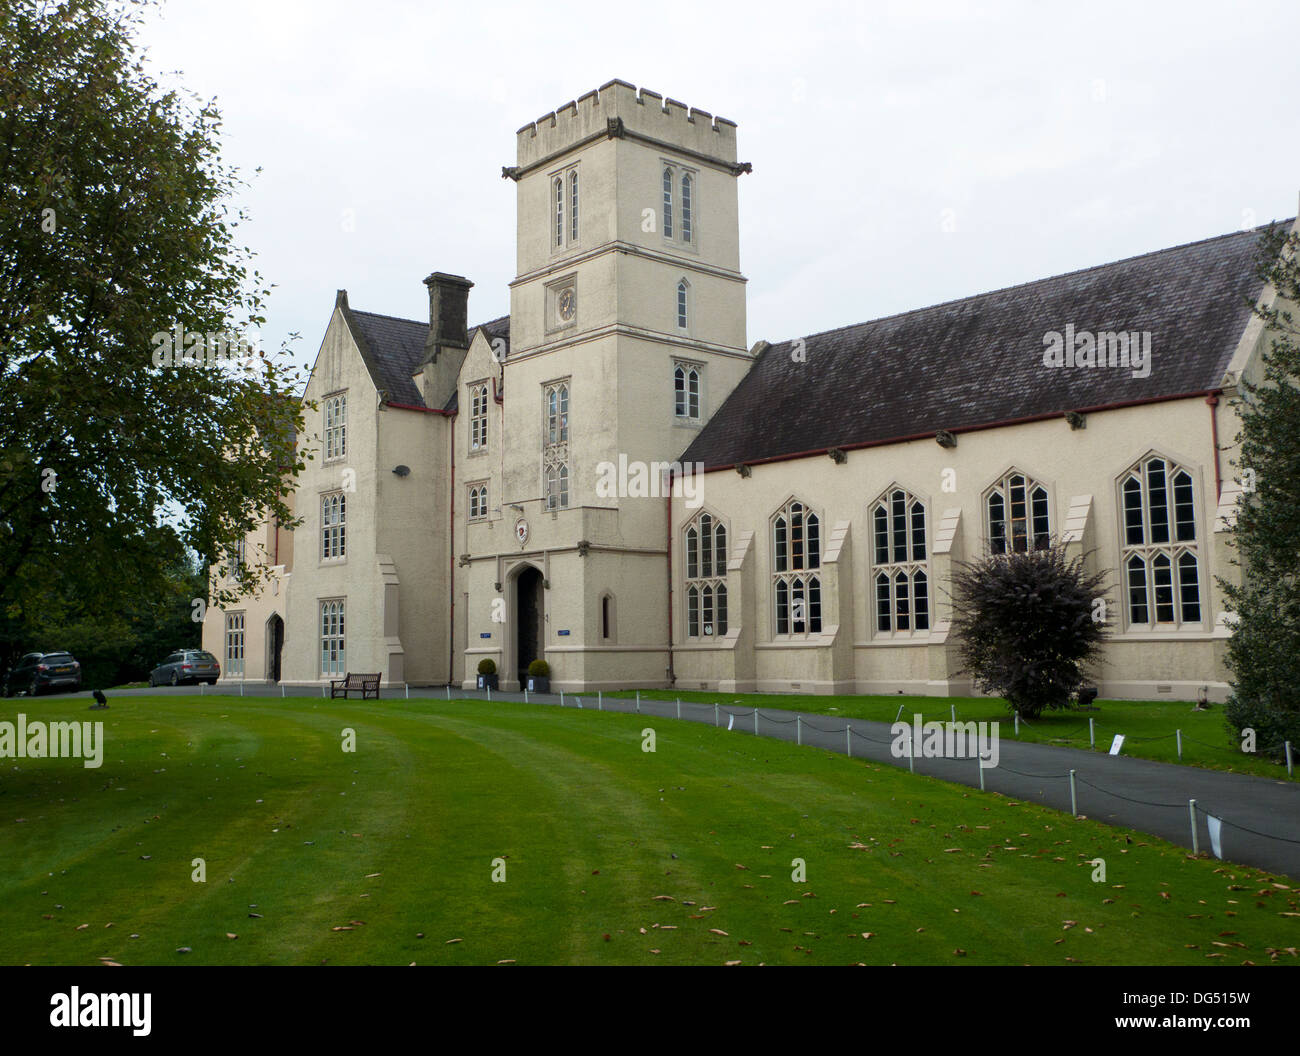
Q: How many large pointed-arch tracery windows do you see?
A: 5